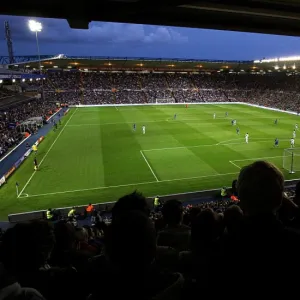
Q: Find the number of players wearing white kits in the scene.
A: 7